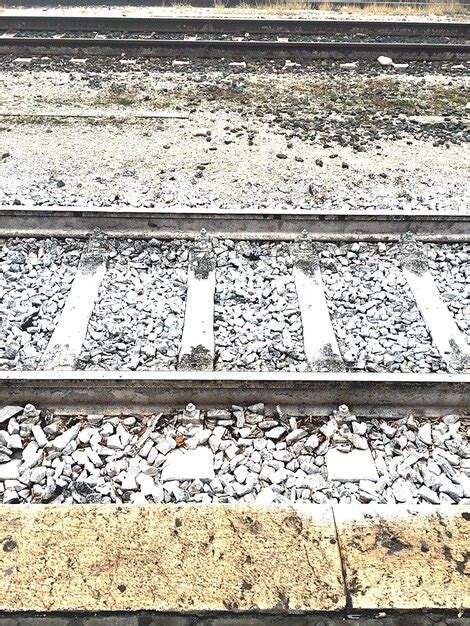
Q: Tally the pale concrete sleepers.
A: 4